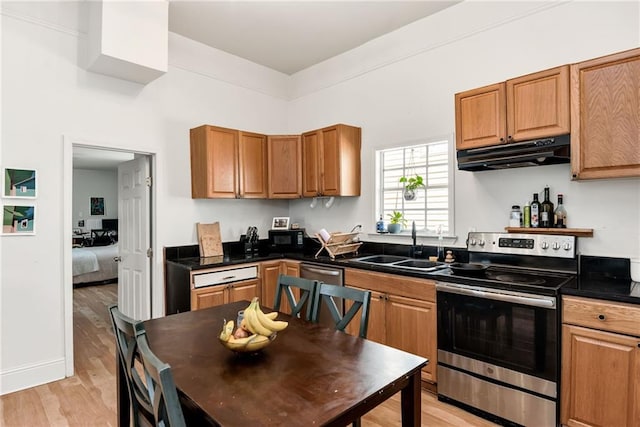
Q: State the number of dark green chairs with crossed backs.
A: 4